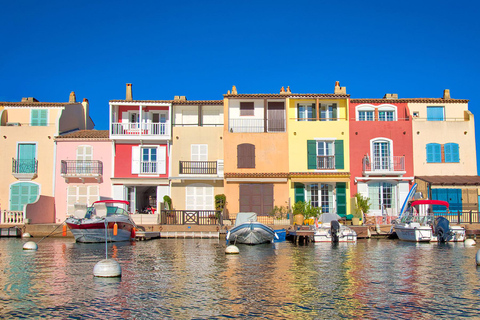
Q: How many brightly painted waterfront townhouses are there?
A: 8